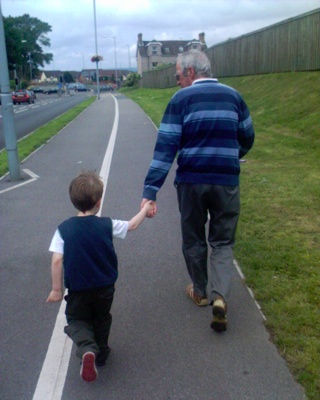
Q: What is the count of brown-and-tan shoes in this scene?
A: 2